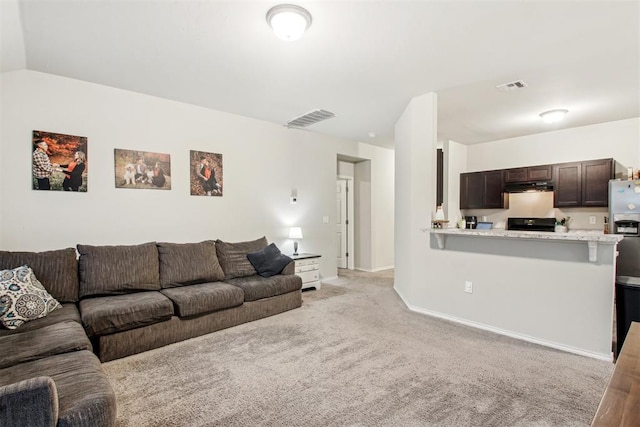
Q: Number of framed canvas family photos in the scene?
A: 3